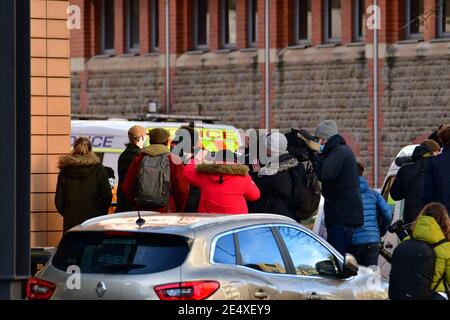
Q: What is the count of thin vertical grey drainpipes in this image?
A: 3